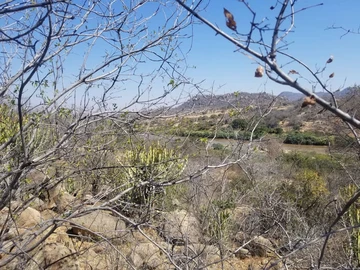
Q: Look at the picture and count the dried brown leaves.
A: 6